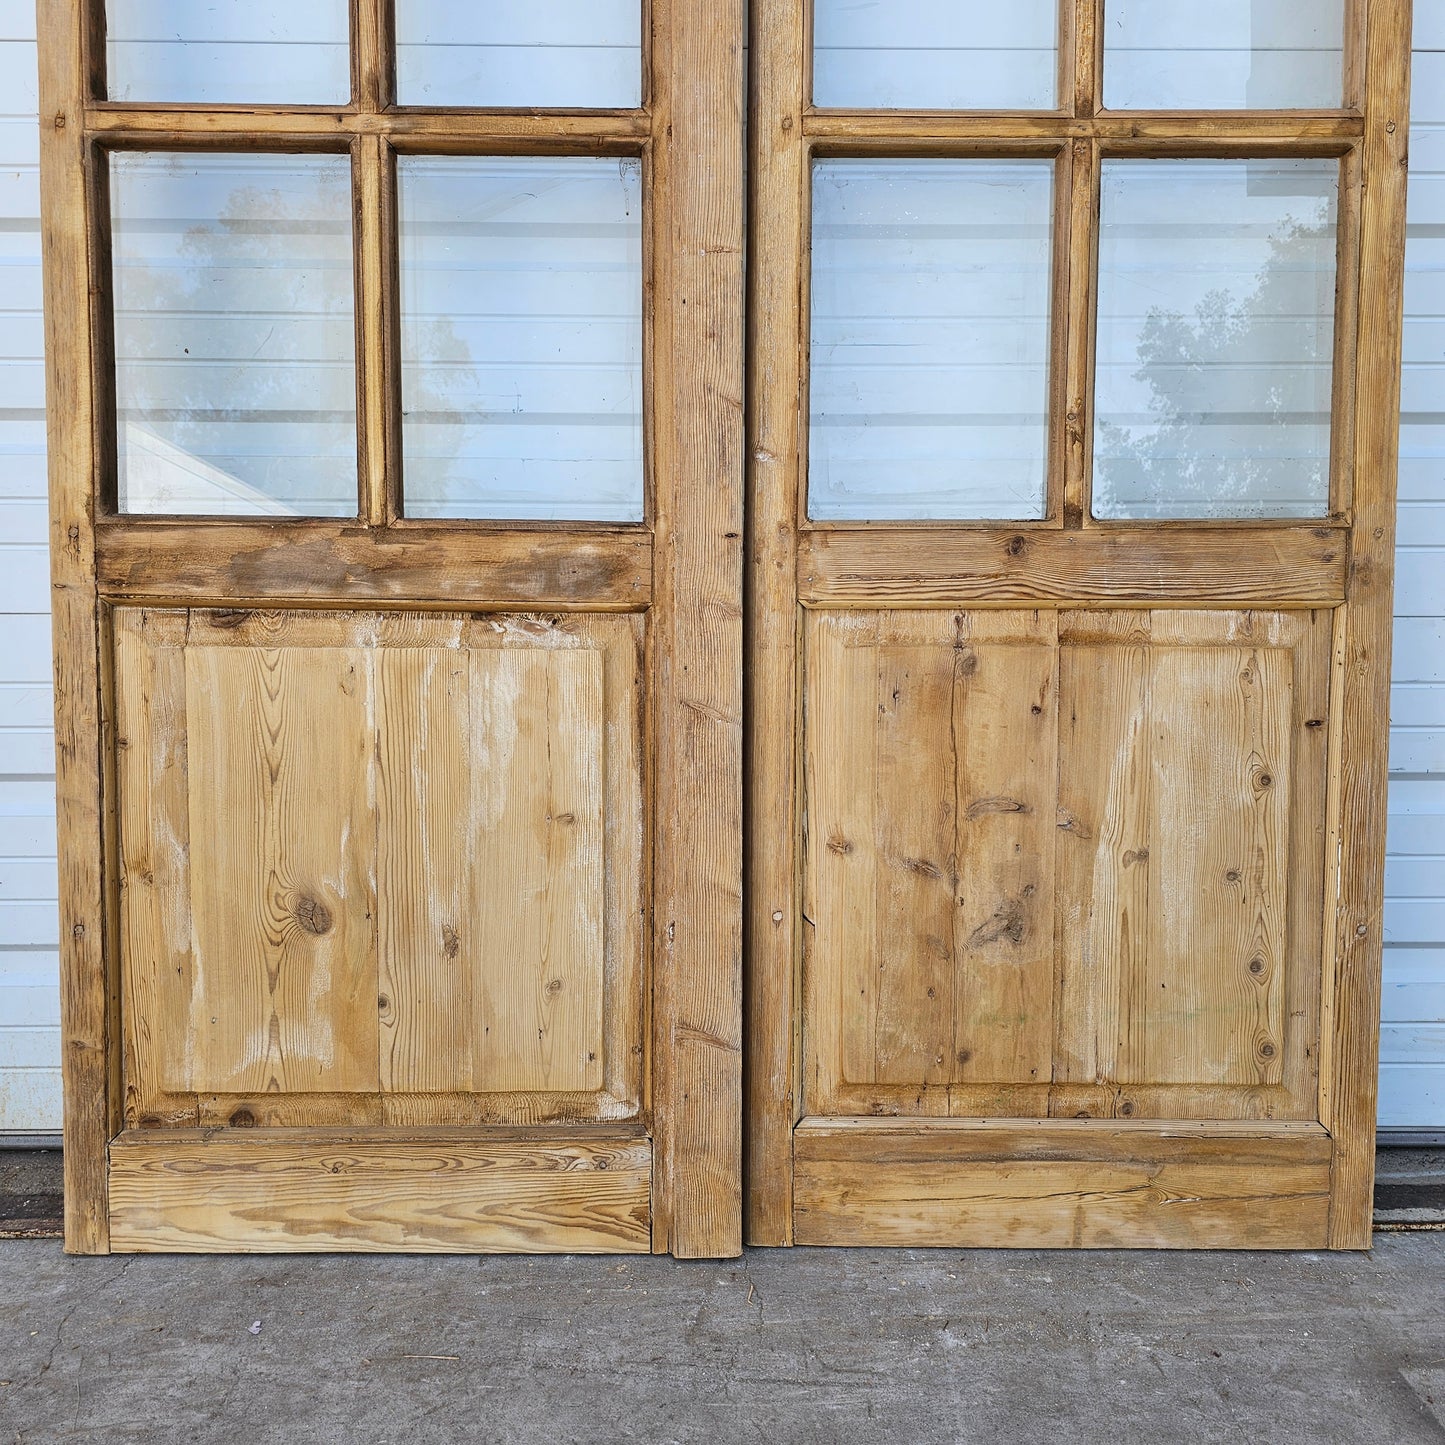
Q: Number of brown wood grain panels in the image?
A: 2